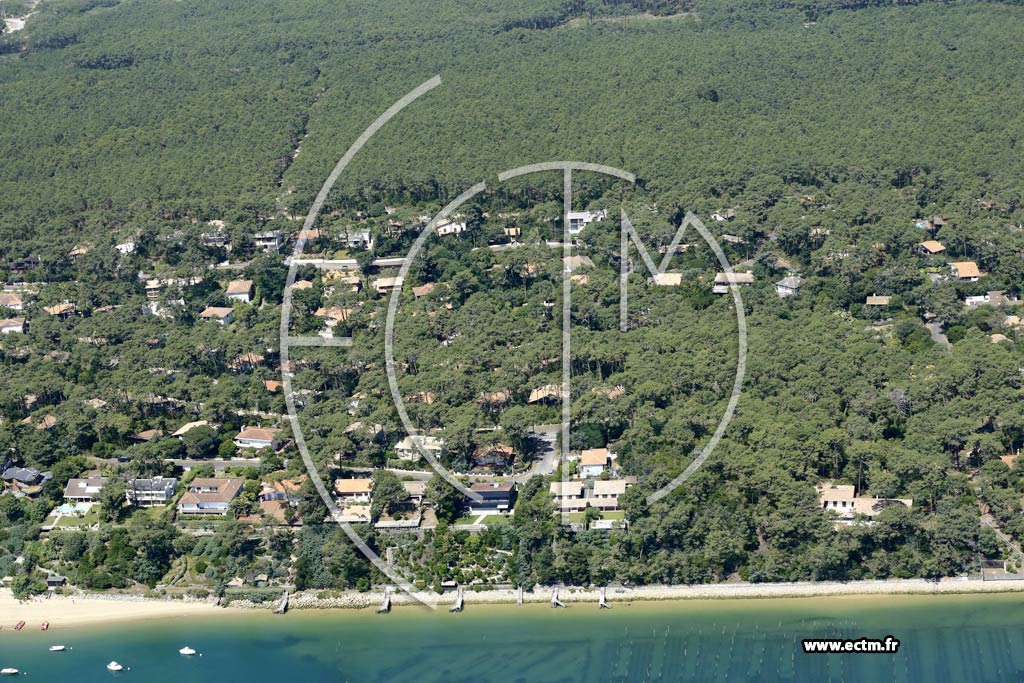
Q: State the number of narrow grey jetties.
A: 6